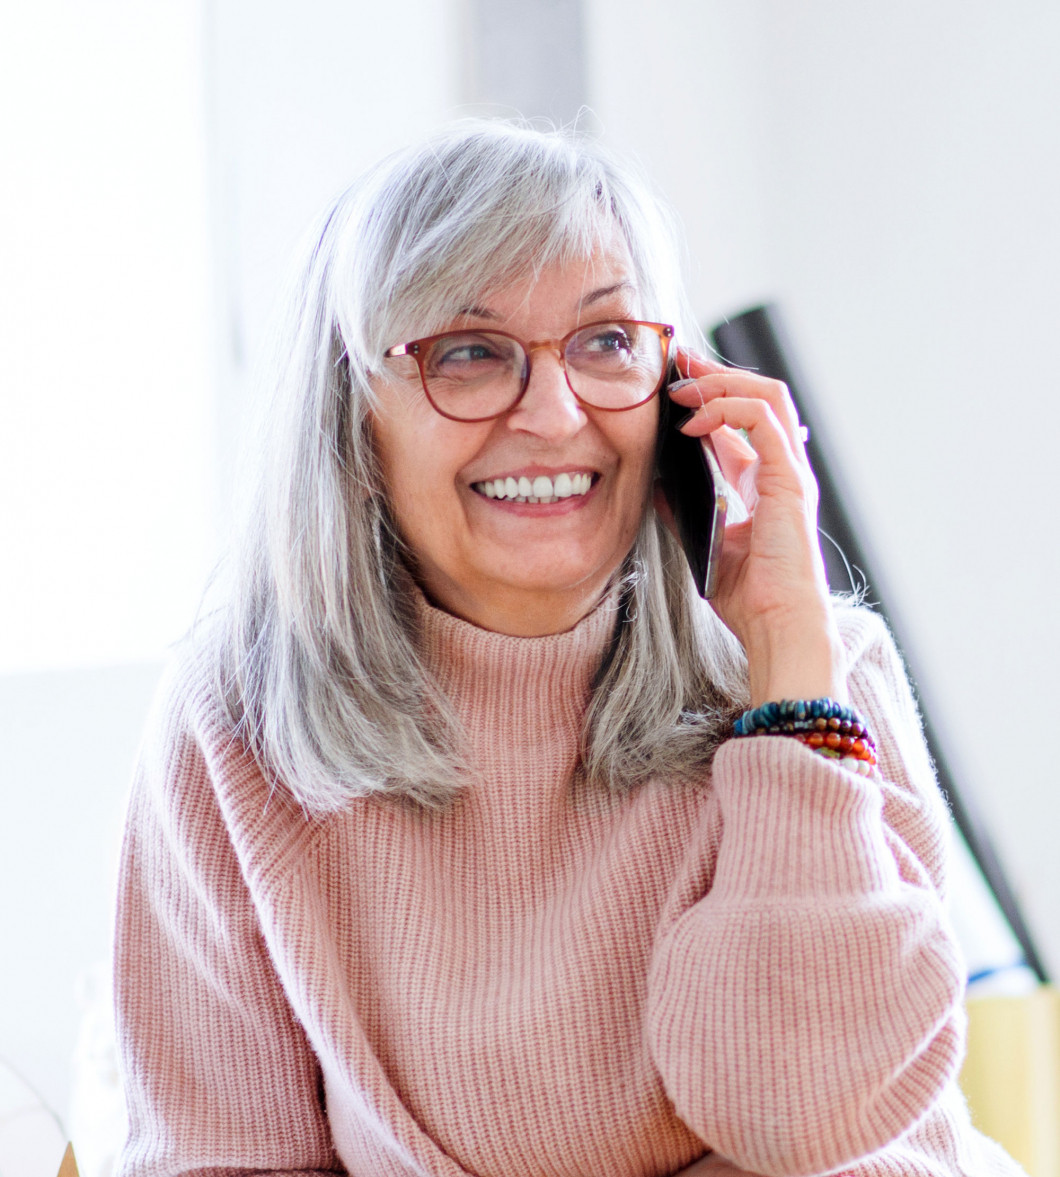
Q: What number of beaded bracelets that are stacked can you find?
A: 4